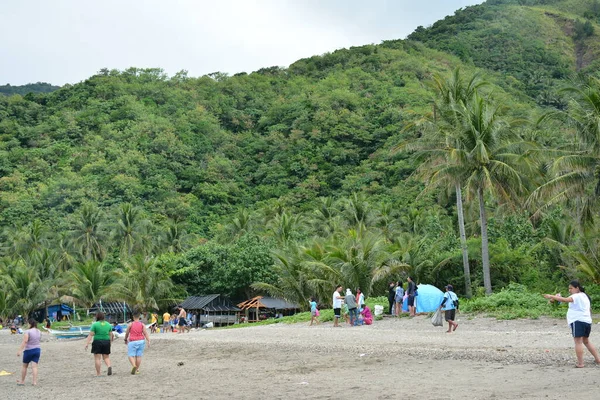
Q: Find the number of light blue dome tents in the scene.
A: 1